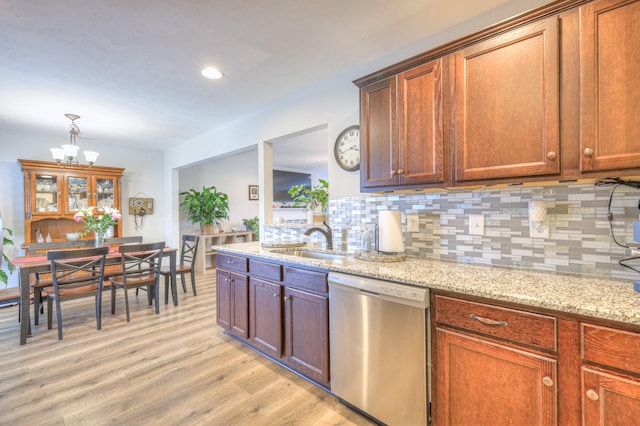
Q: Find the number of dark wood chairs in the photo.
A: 5